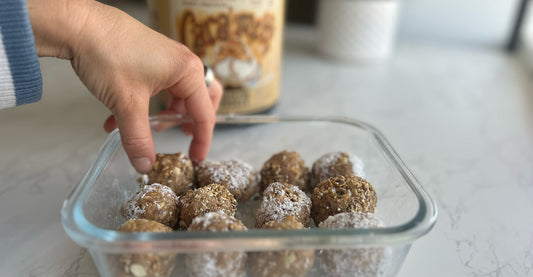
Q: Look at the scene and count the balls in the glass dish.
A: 12